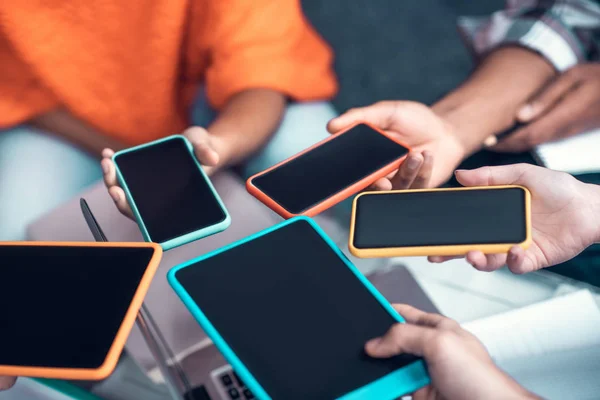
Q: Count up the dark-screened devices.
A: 5